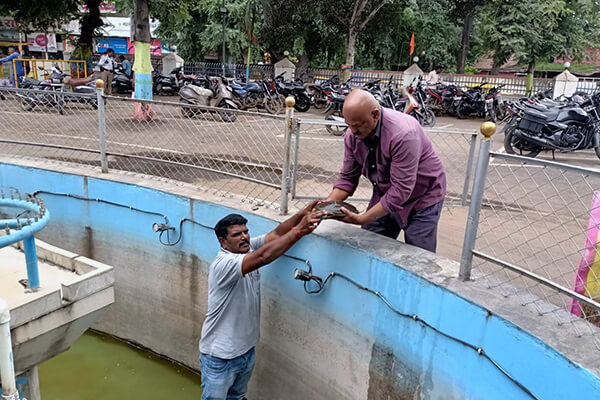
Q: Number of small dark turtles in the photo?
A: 1